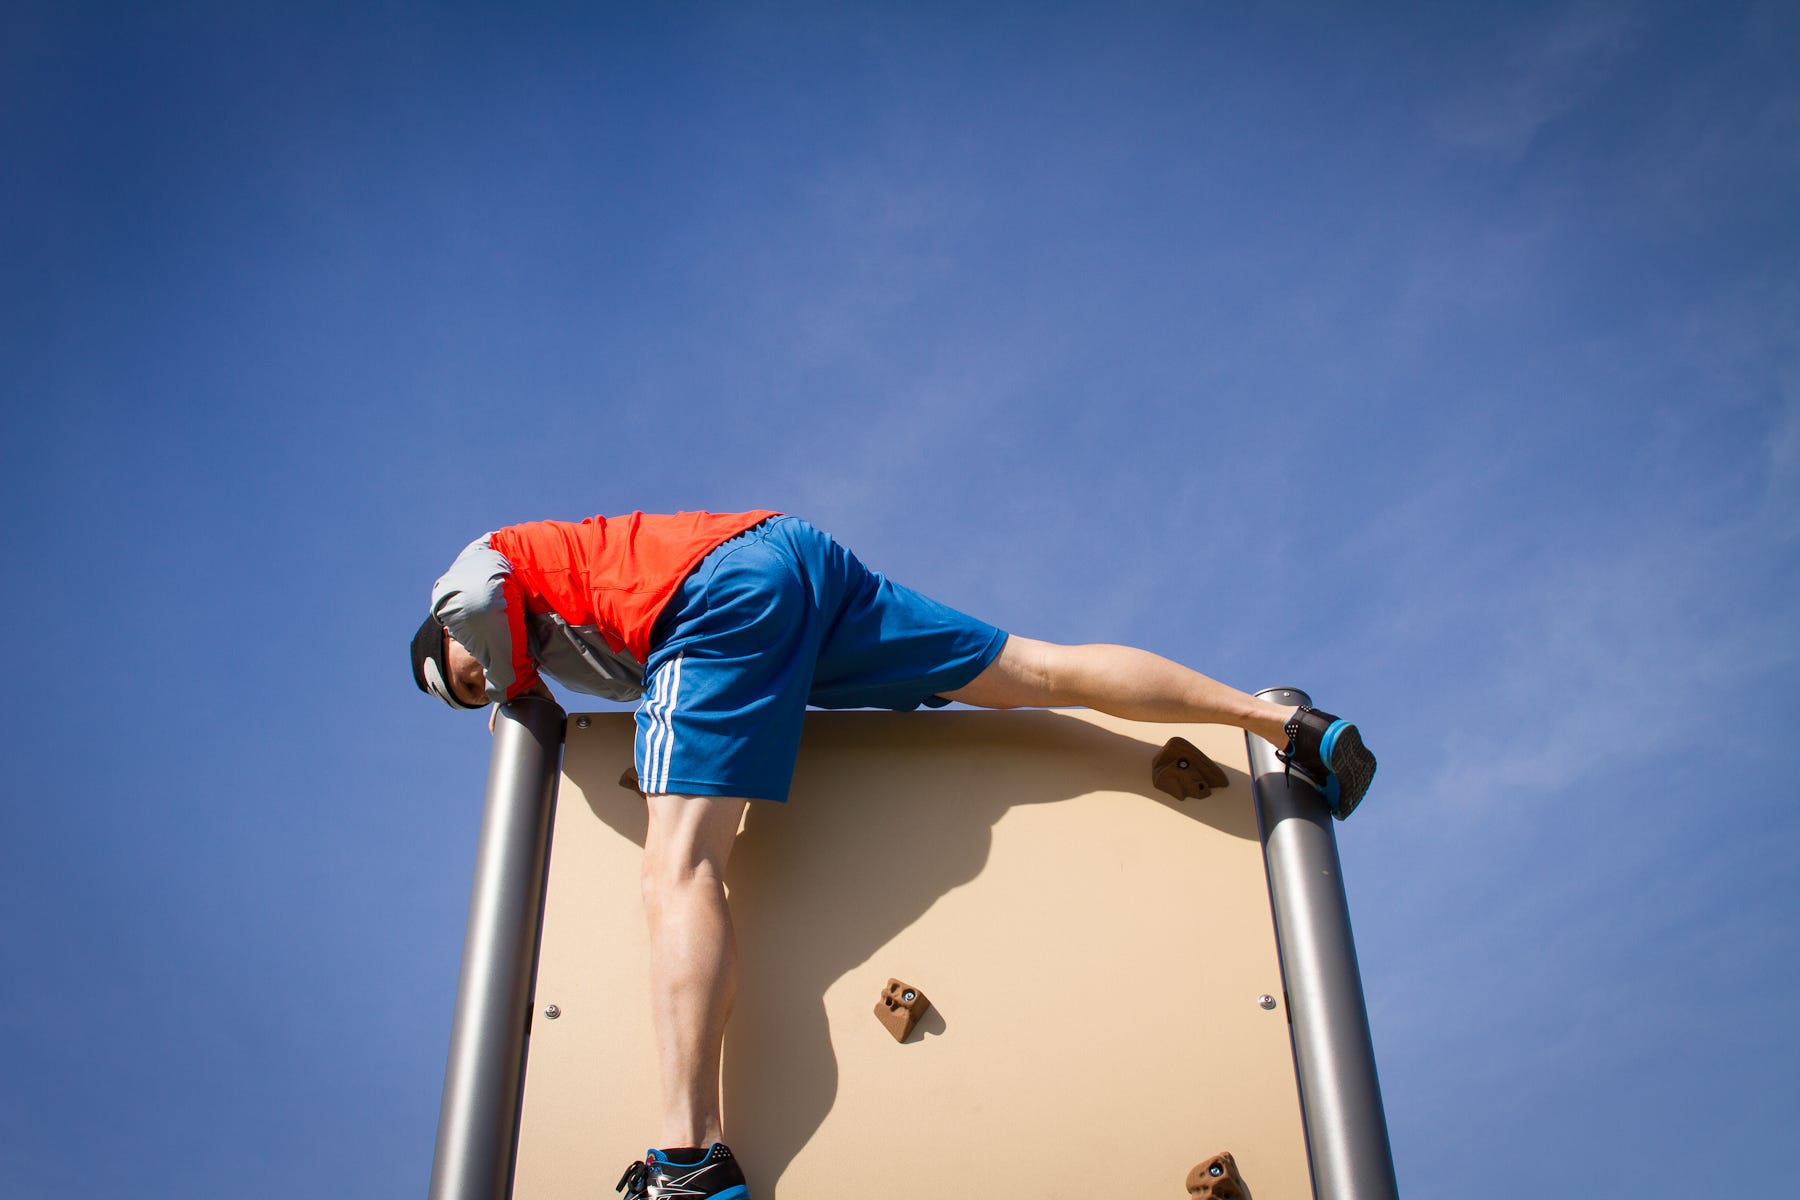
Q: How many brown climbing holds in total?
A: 4